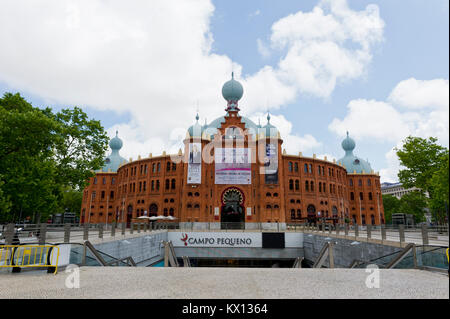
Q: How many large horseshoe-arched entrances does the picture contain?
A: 1